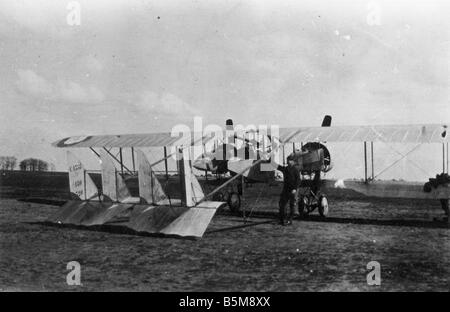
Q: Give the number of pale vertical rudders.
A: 4